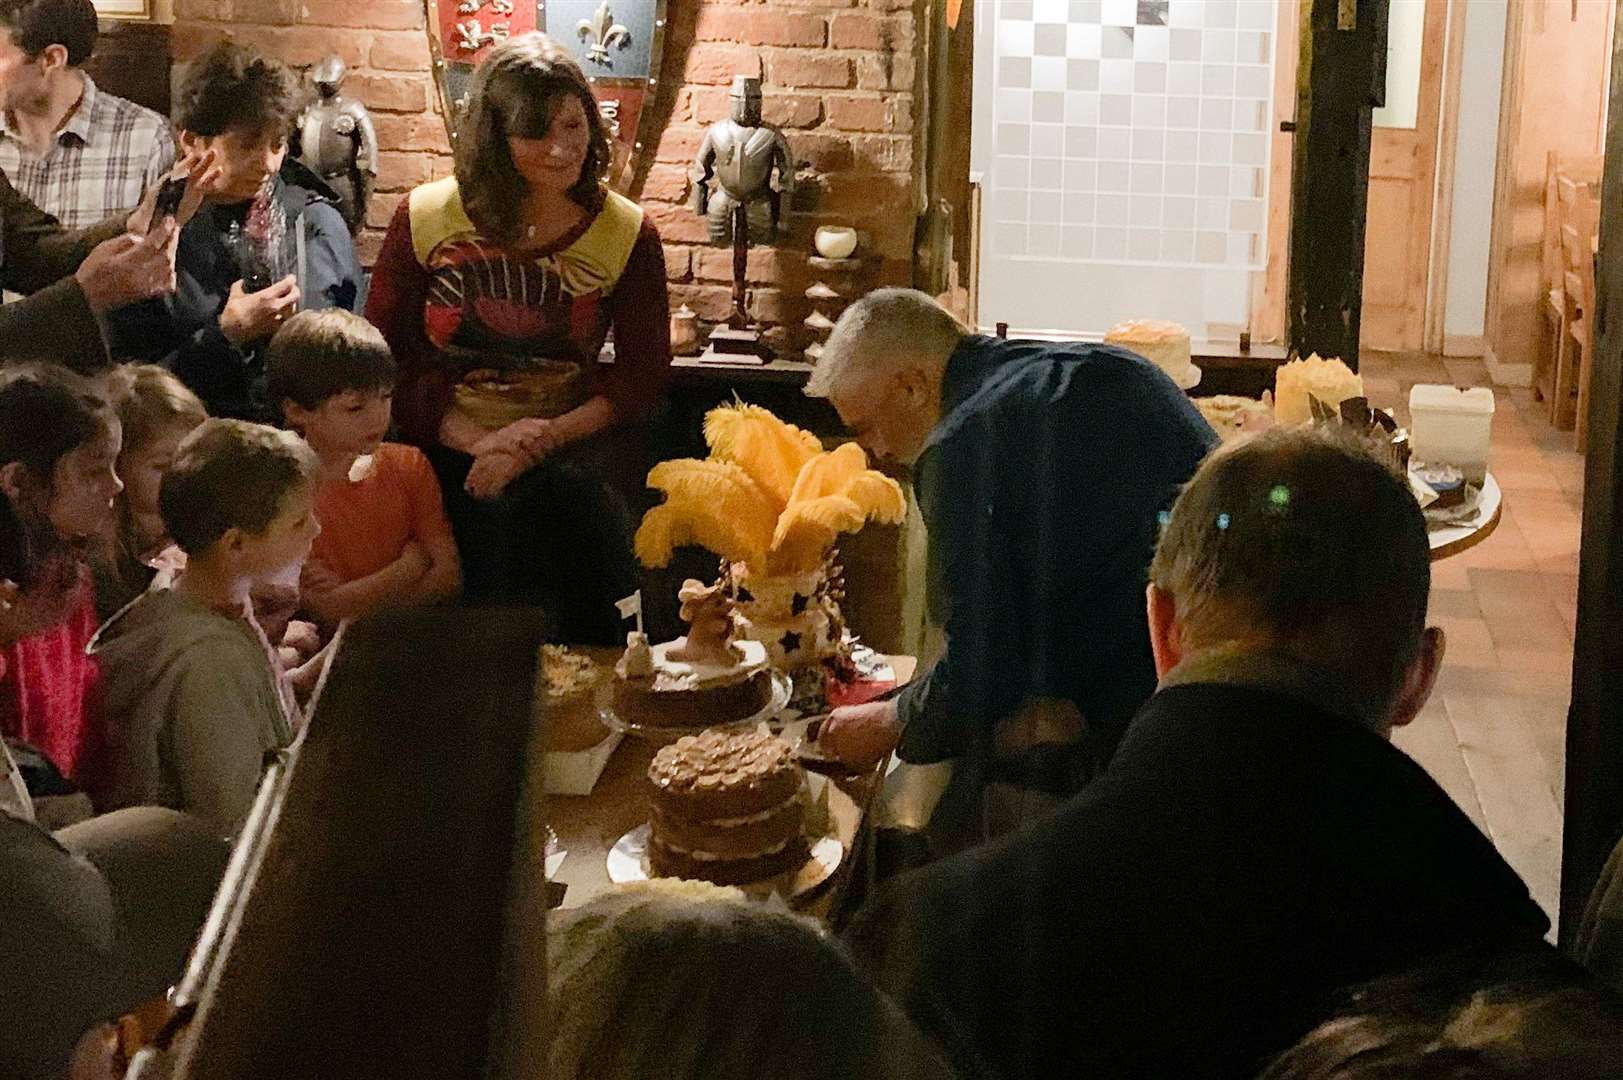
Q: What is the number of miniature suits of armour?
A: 2